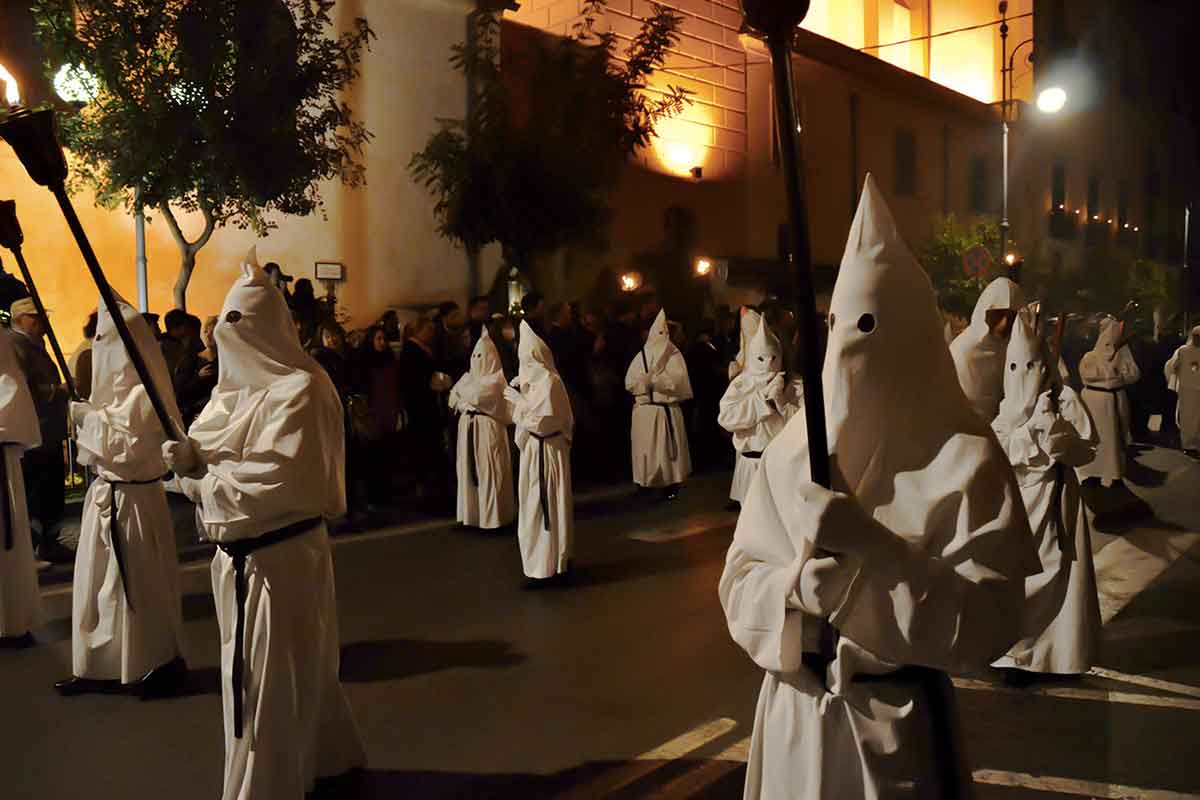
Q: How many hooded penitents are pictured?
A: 13